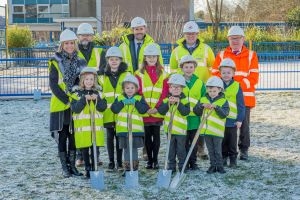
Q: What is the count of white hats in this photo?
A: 13